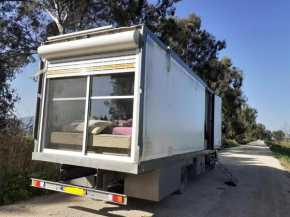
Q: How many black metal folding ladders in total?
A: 1